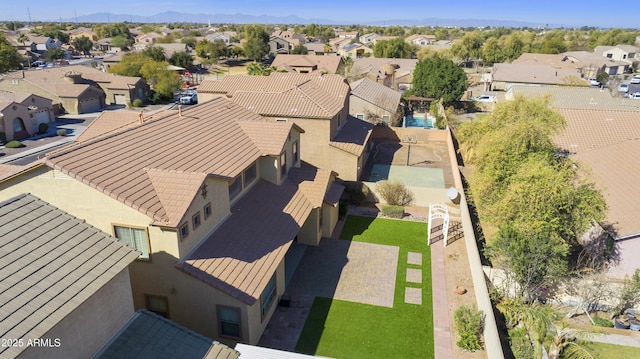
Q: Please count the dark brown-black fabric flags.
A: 0